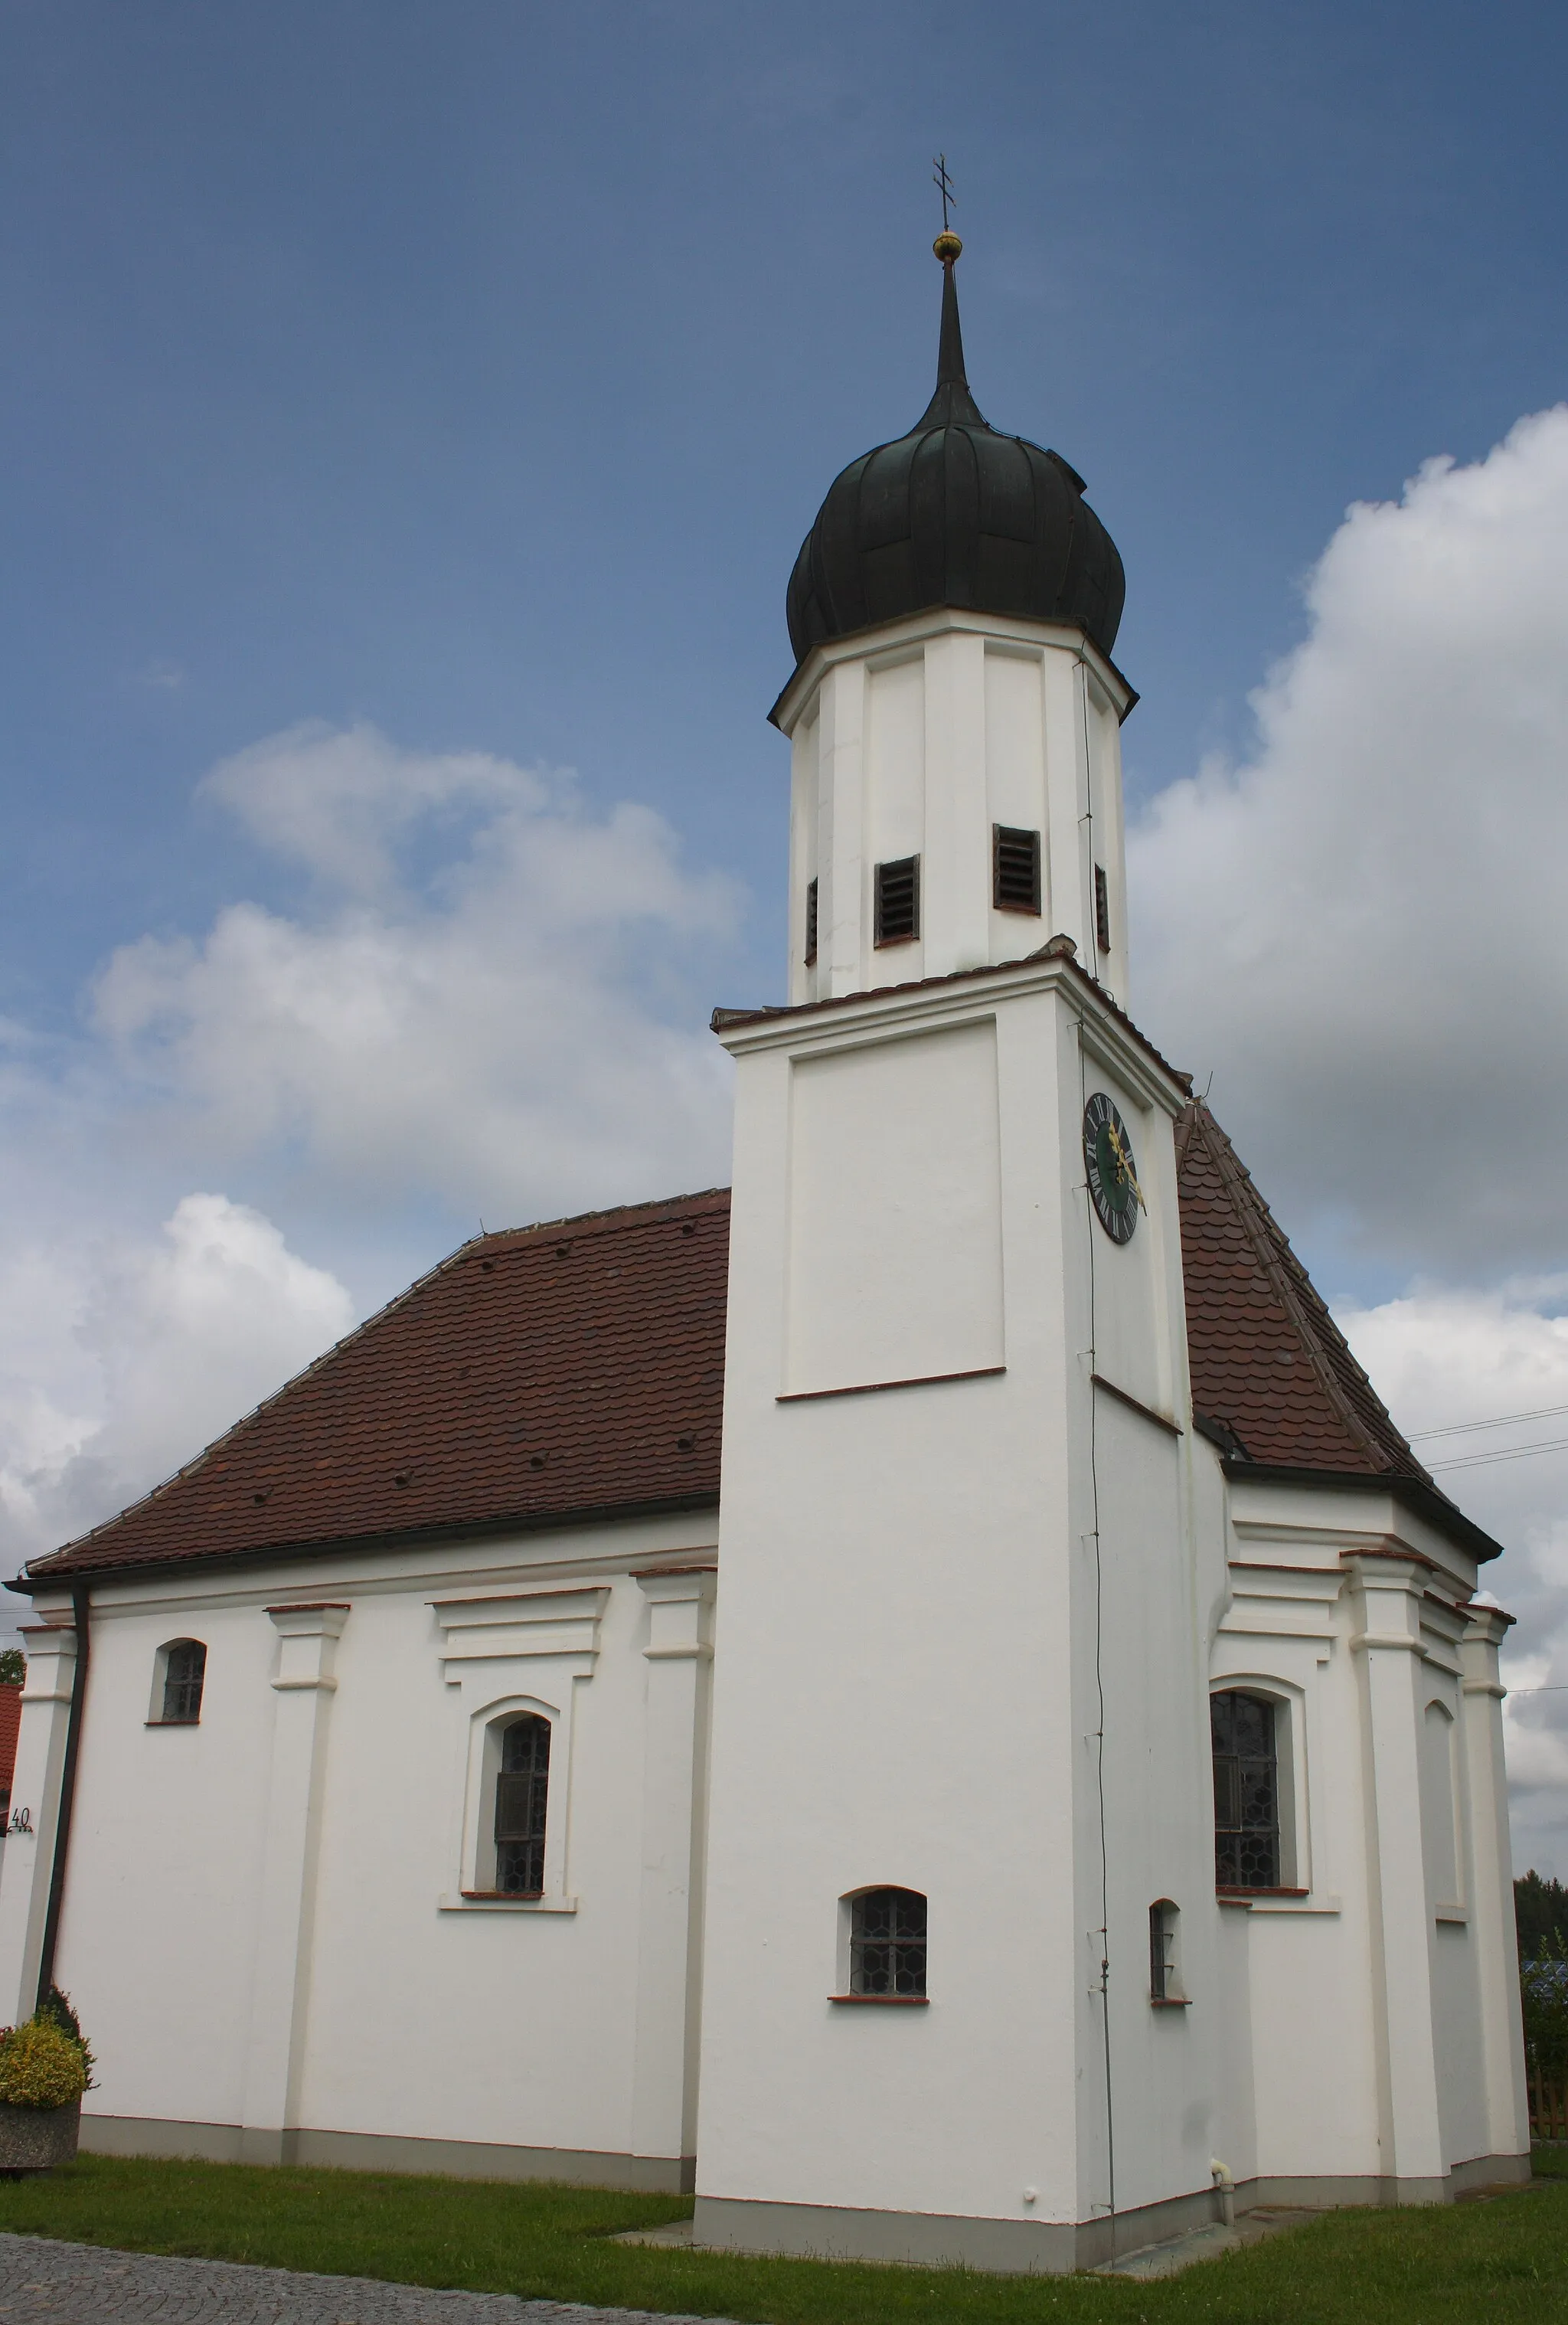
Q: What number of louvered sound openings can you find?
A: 4